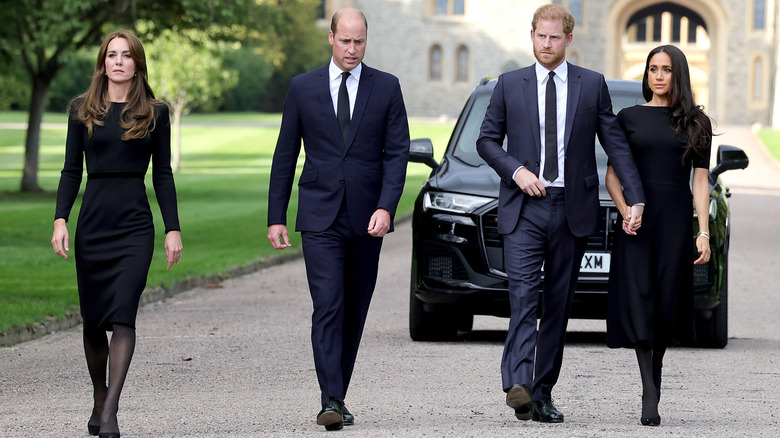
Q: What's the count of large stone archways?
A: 1